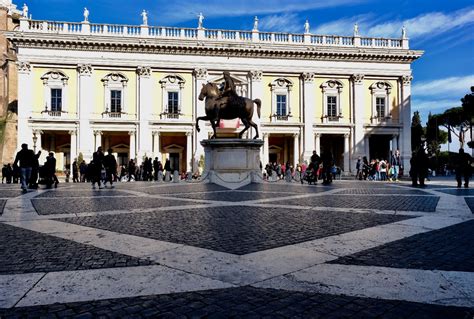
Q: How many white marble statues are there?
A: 8